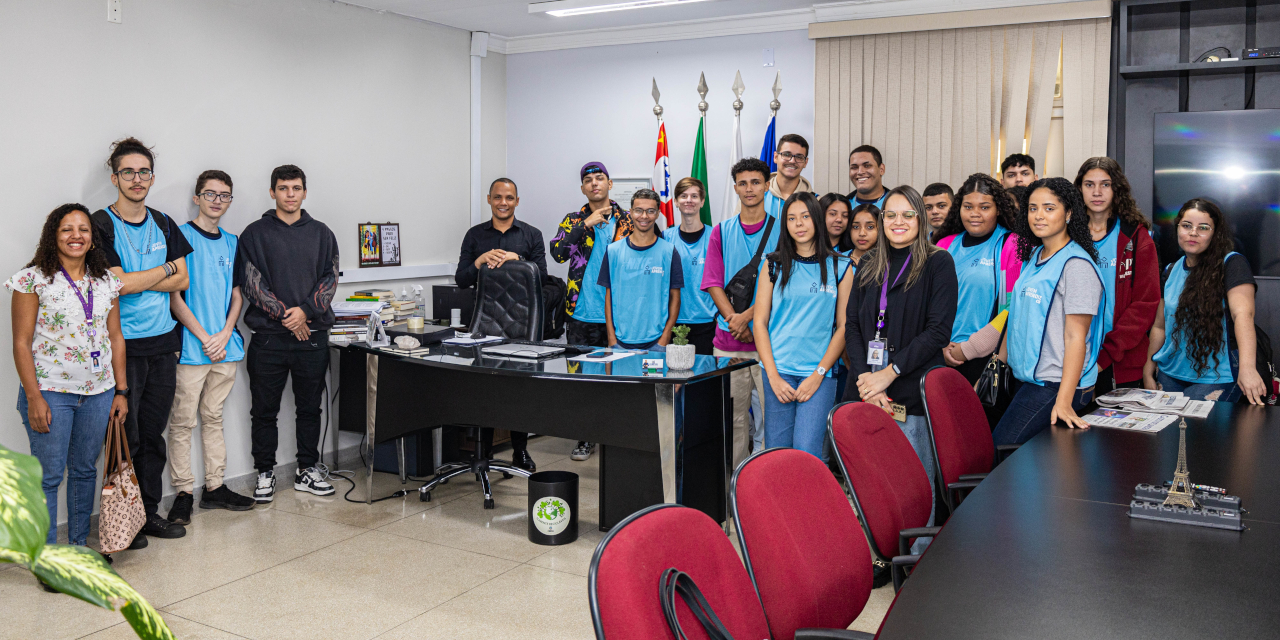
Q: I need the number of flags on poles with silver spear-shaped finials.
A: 4